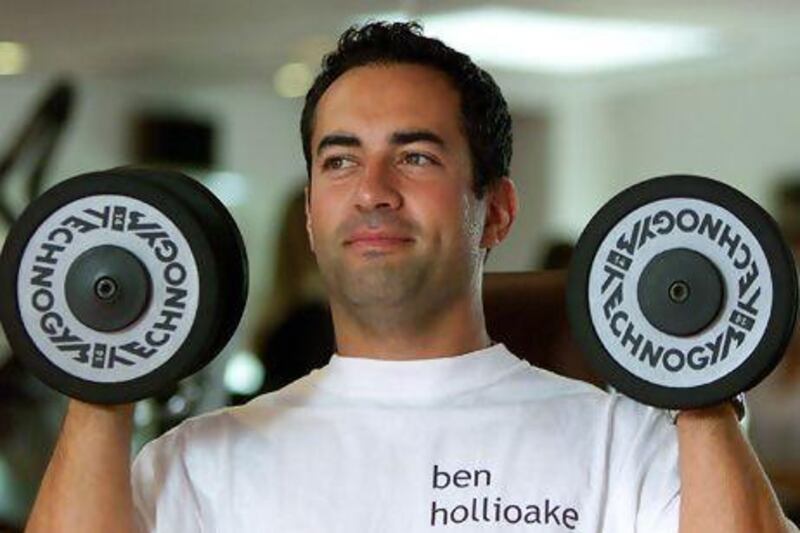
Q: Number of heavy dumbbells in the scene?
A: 2